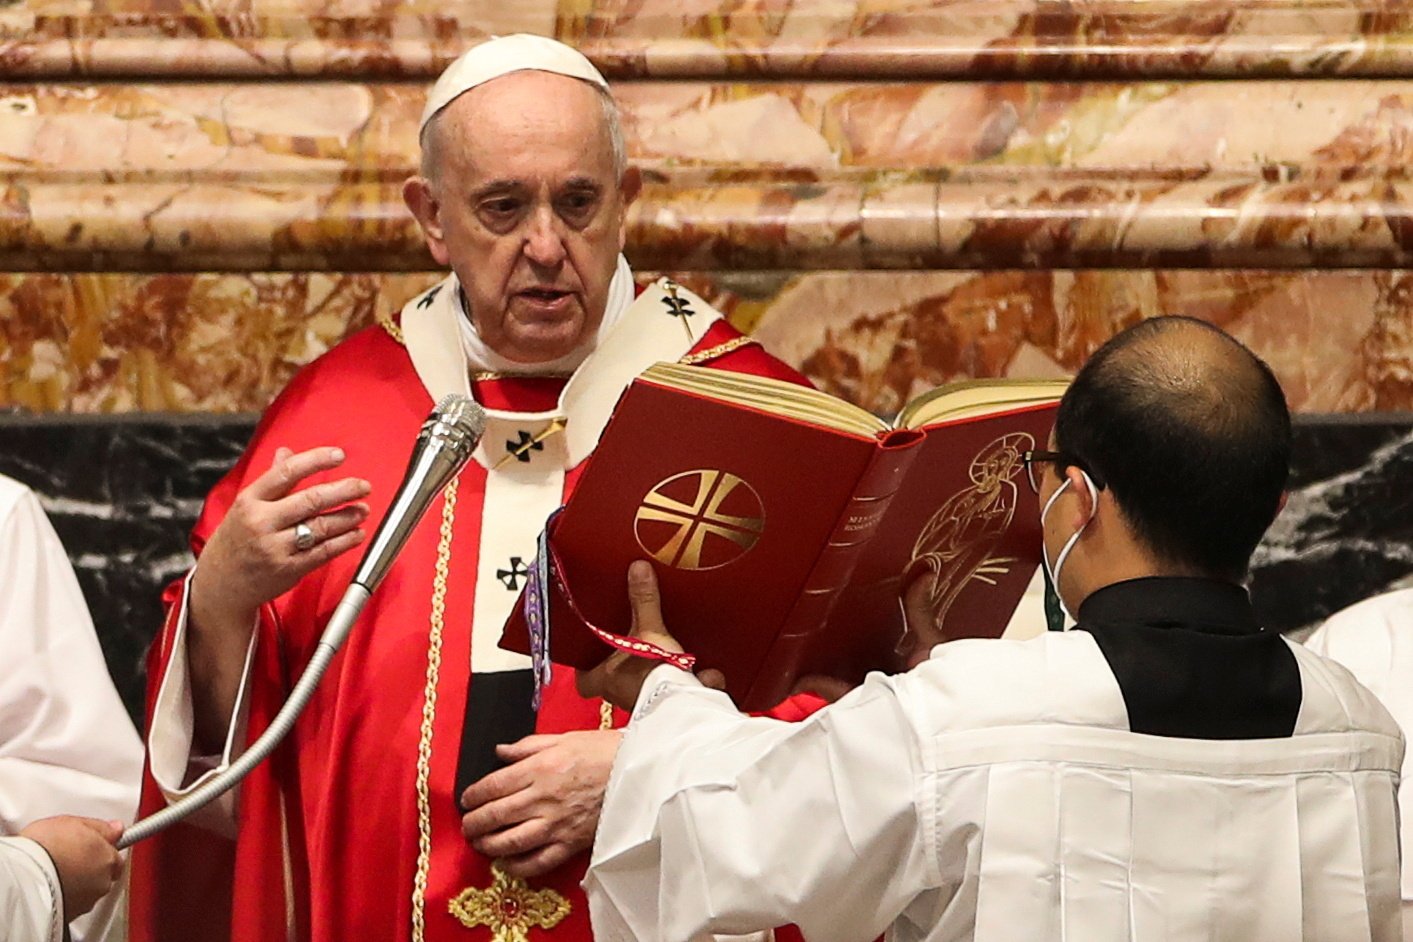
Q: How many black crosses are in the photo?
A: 4